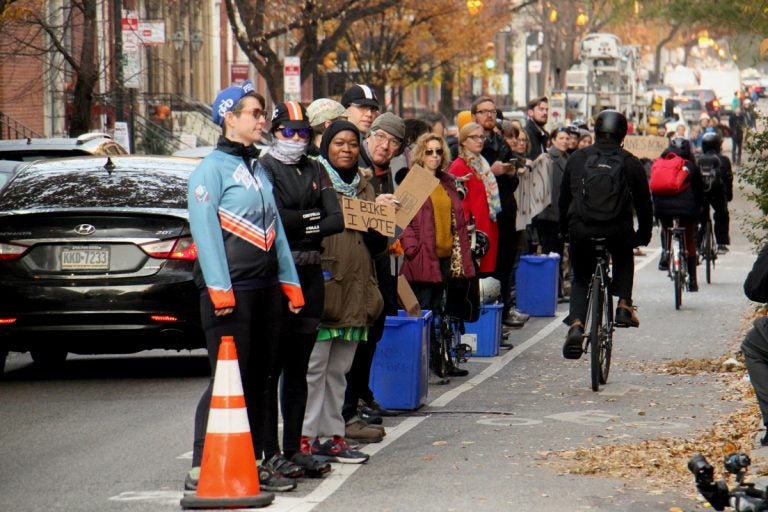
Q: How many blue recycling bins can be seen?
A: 3